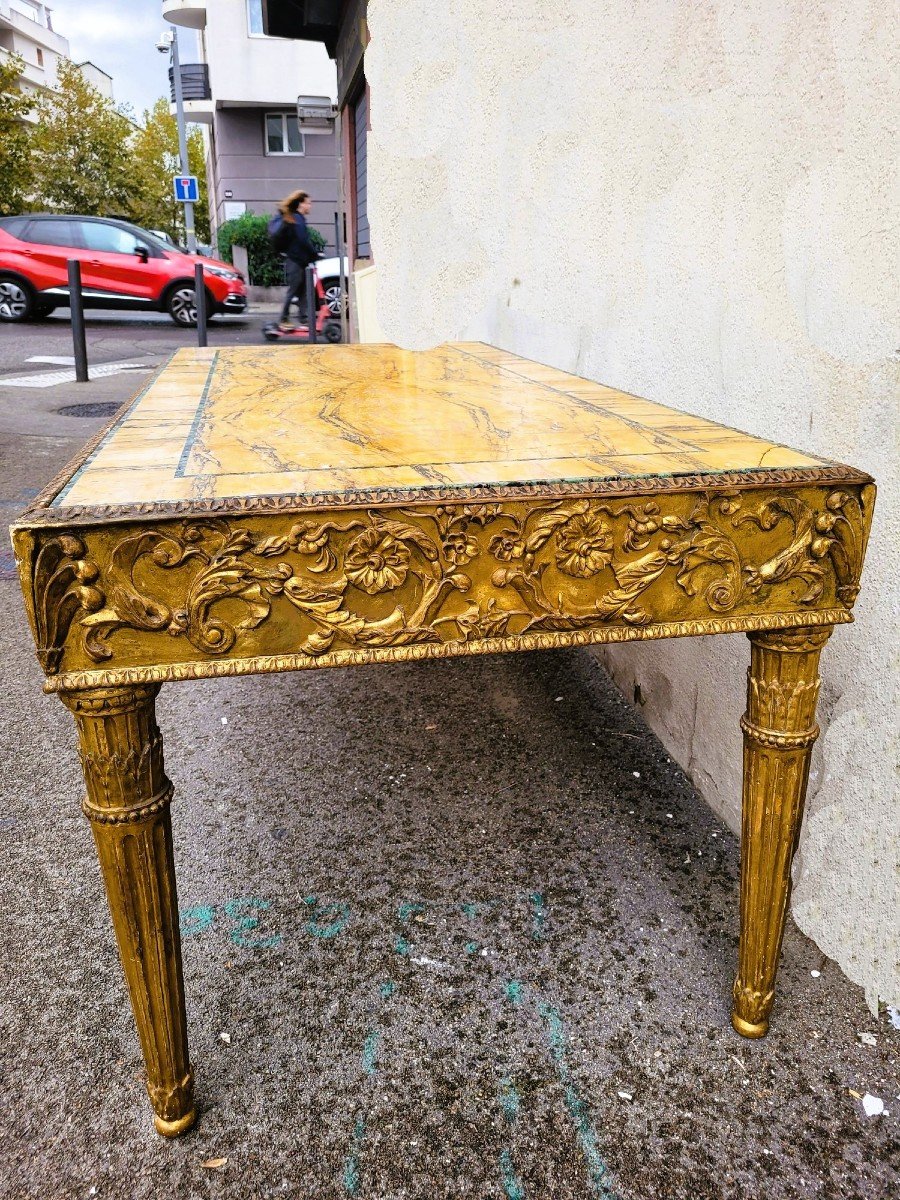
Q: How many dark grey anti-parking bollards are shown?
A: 3